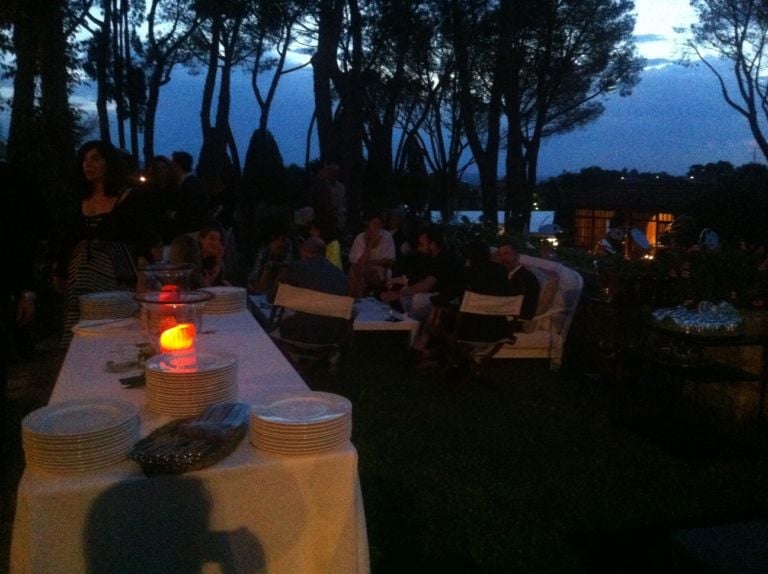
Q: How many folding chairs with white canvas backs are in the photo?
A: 2